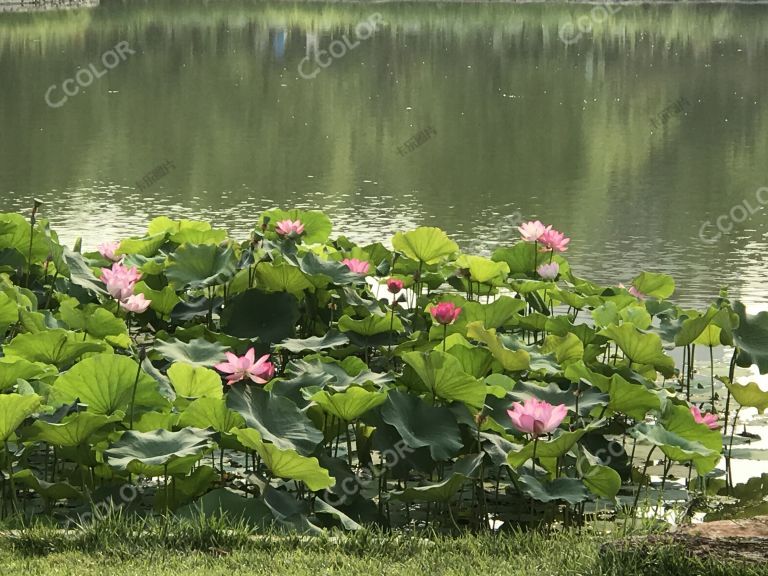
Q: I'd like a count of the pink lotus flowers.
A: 14